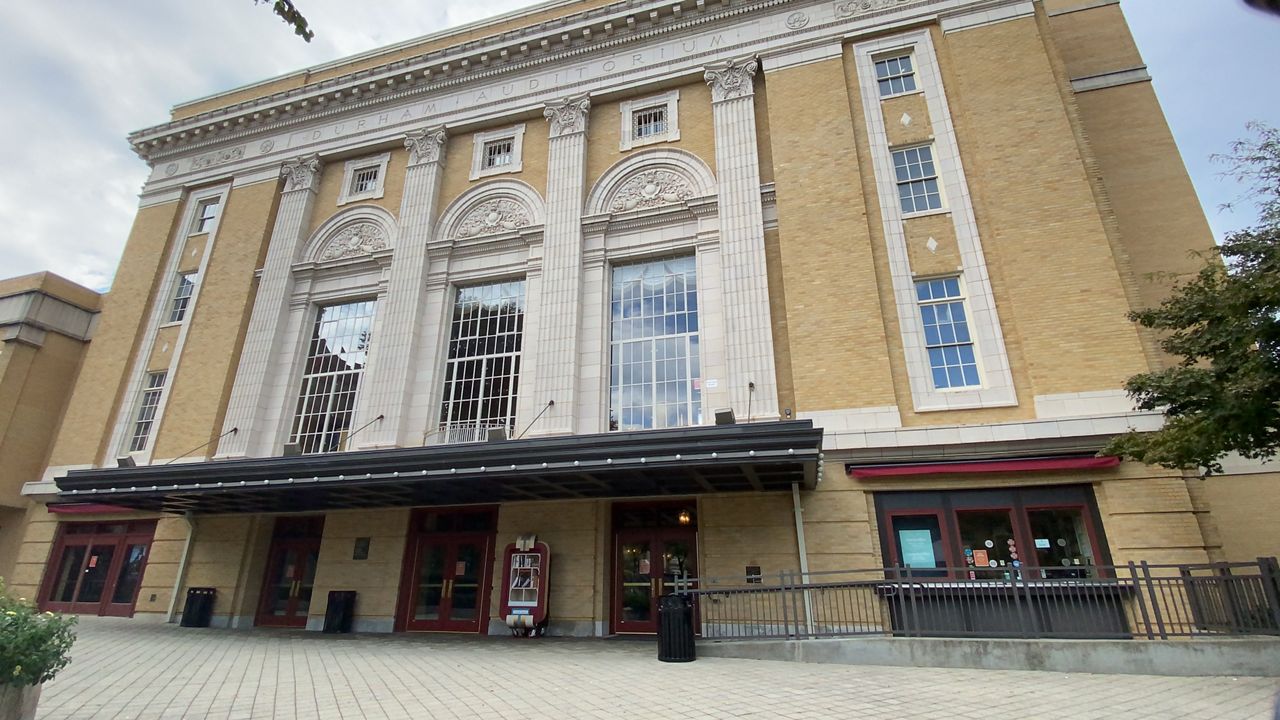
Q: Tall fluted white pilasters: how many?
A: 4